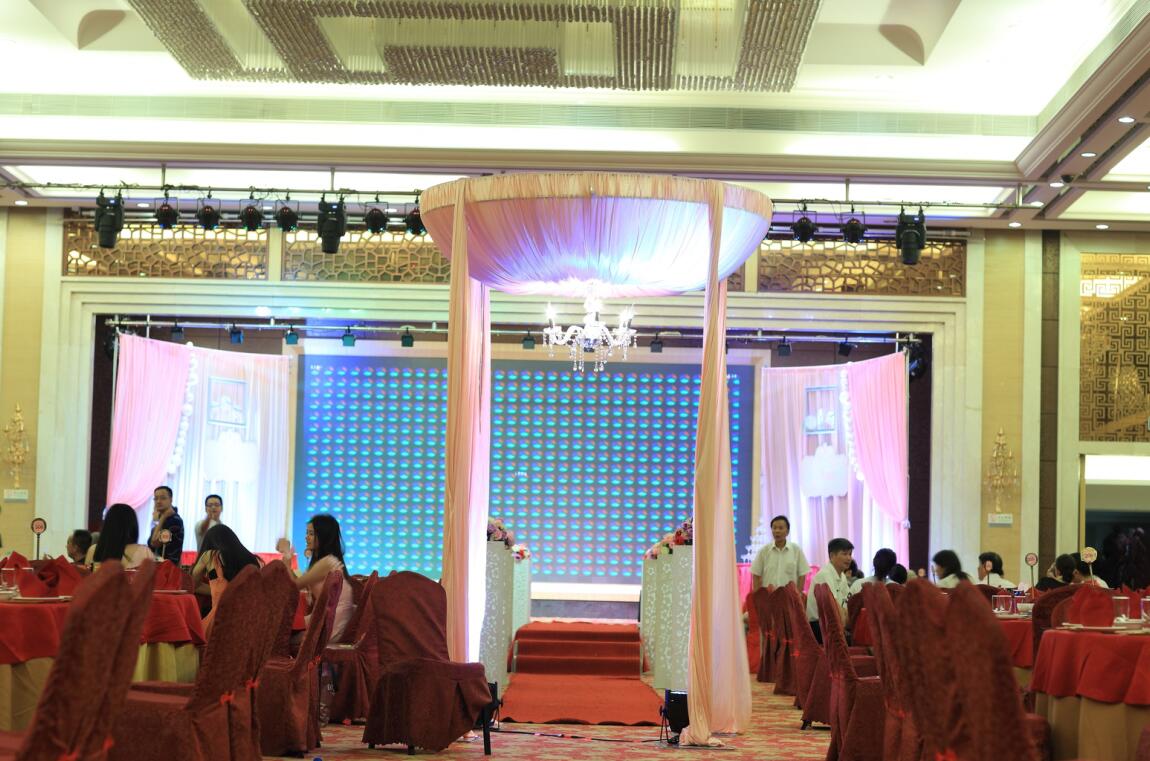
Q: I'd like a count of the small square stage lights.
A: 9